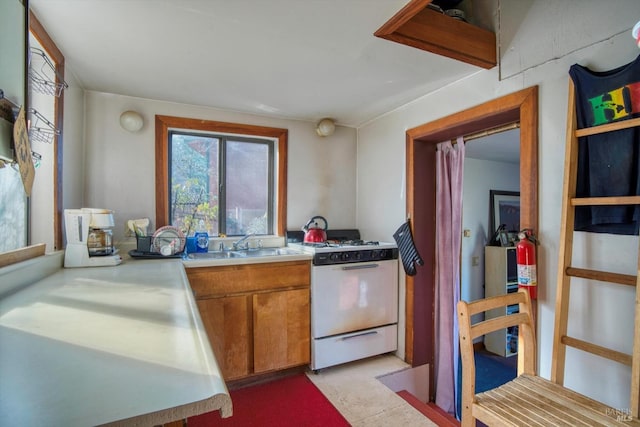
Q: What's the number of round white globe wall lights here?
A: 2